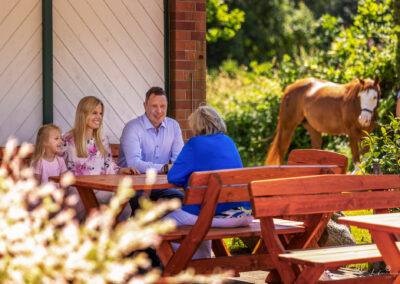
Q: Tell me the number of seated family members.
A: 4